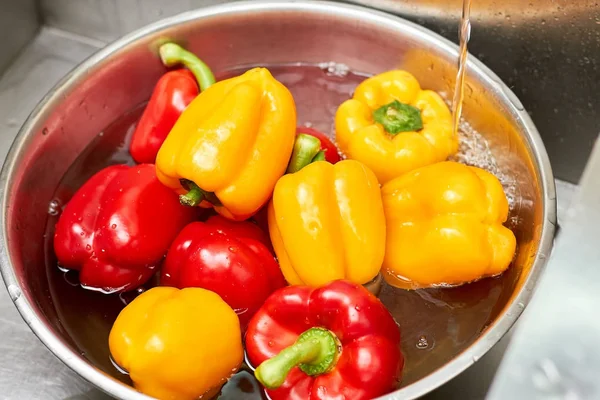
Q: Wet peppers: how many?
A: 10